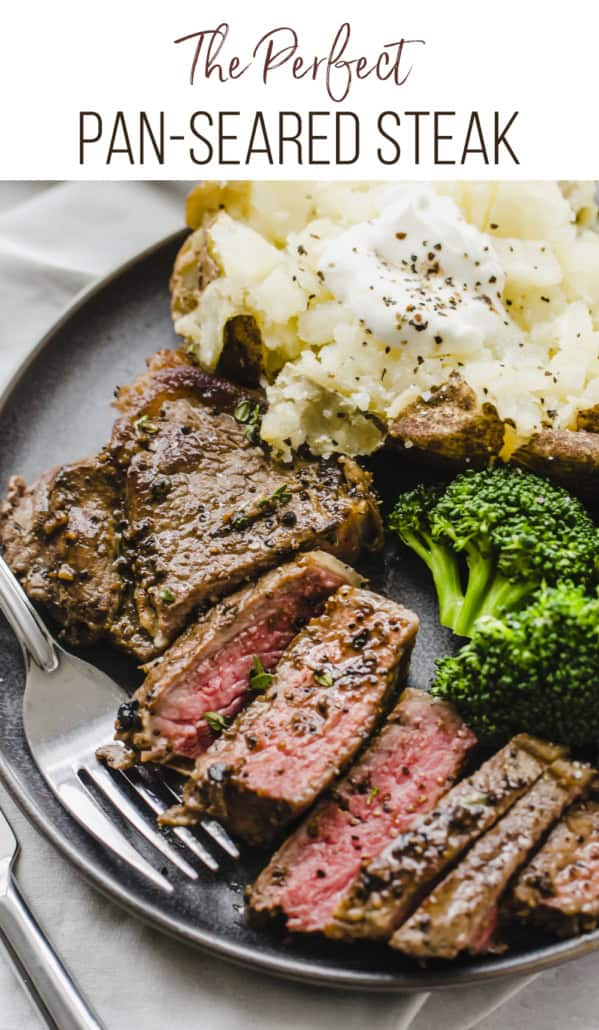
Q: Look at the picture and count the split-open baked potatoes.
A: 1